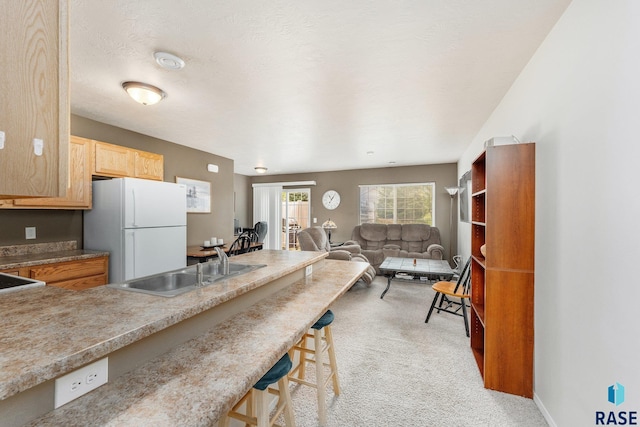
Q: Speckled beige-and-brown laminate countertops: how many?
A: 3